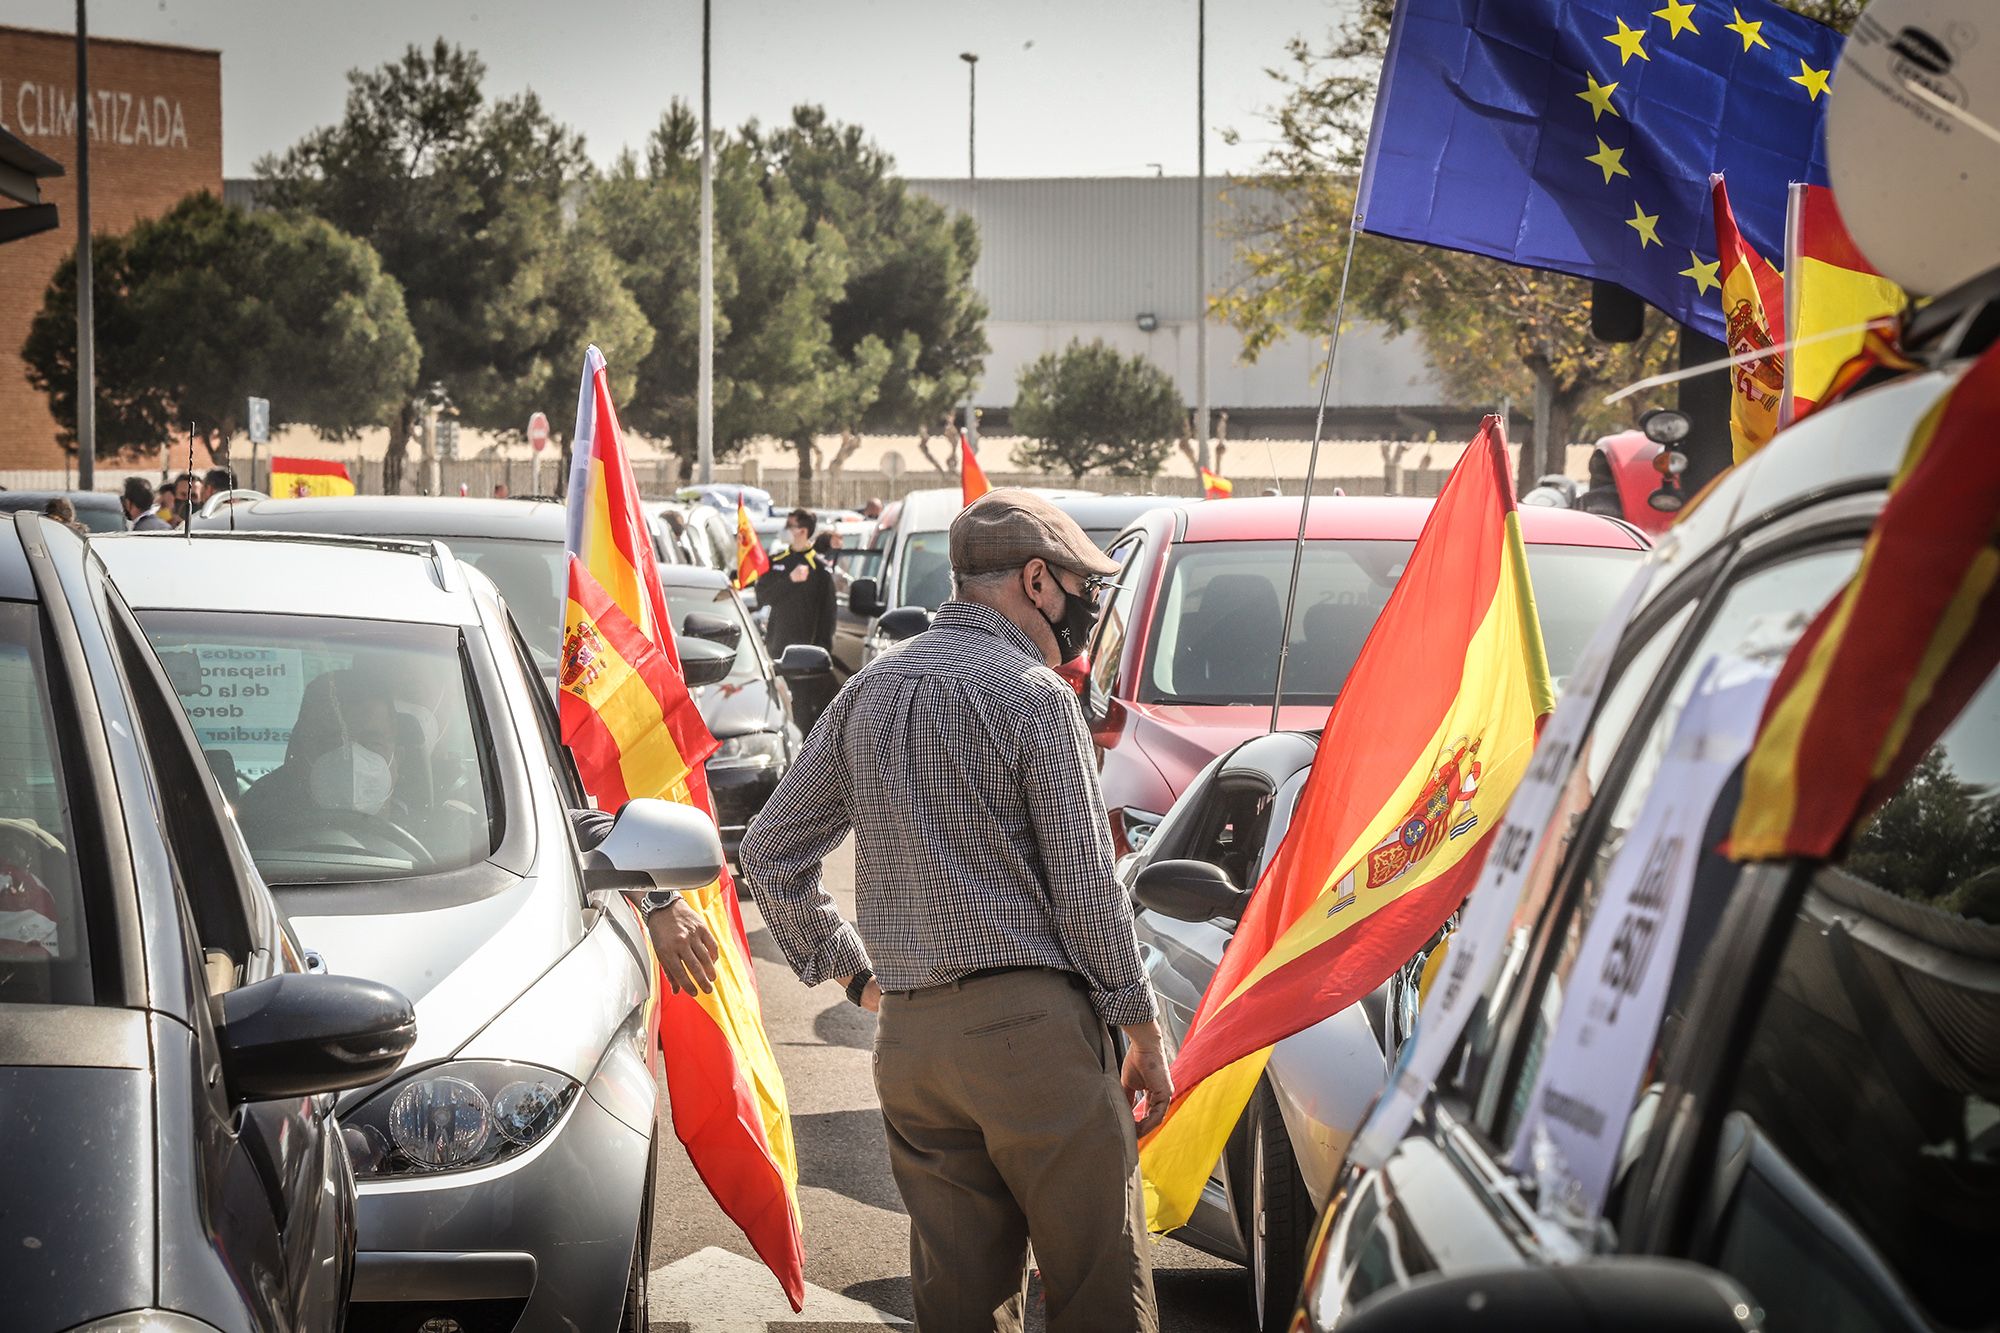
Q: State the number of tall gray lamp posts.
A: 4